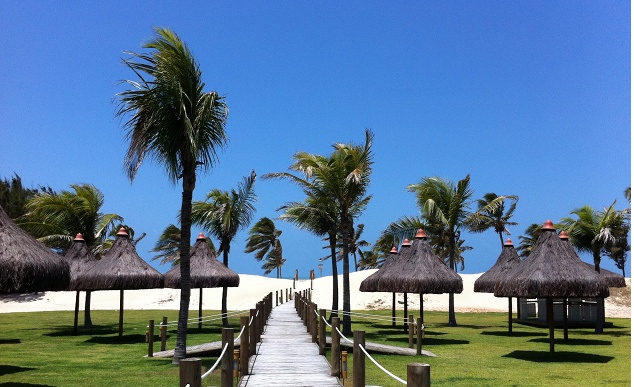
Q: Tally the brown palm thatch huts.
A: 10